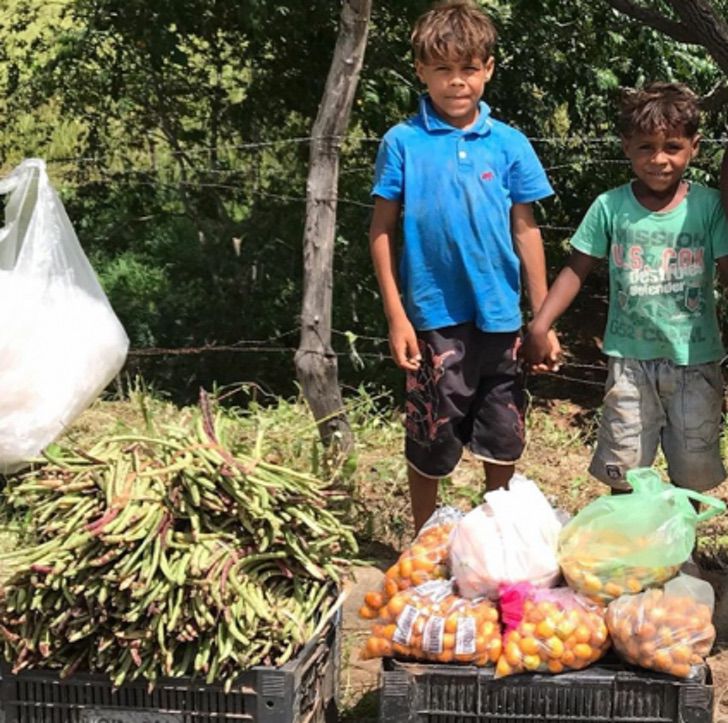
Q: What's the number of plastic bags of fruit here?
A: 6